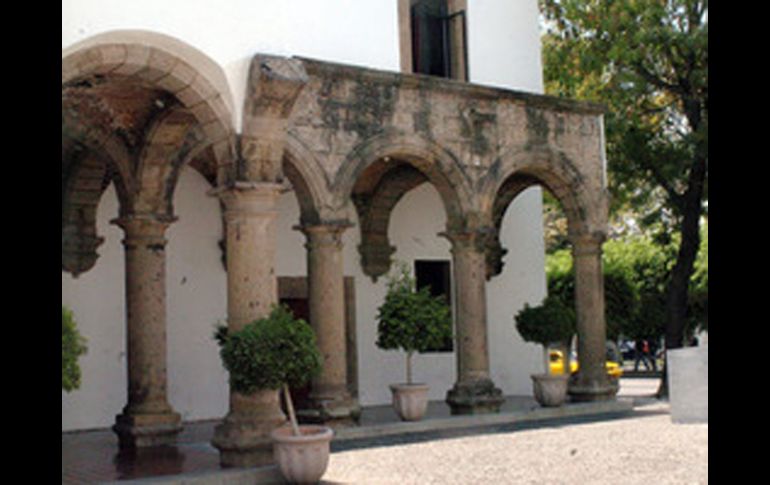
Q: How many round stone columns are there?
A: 5